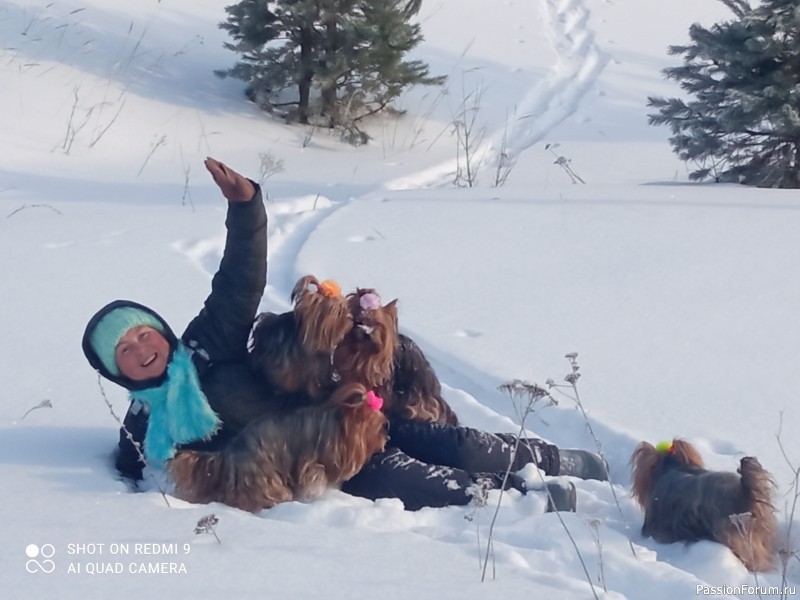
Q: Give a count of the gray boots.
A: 2